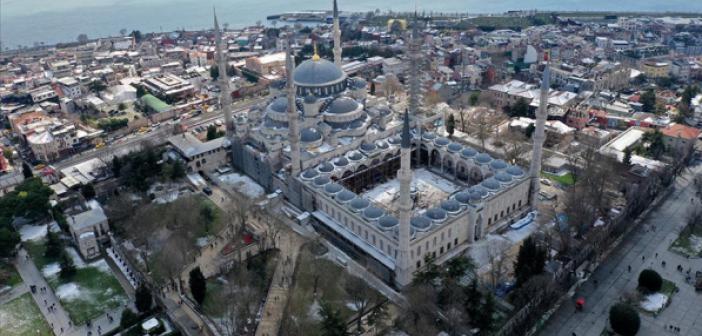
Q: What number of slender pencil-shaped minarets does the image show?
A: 6